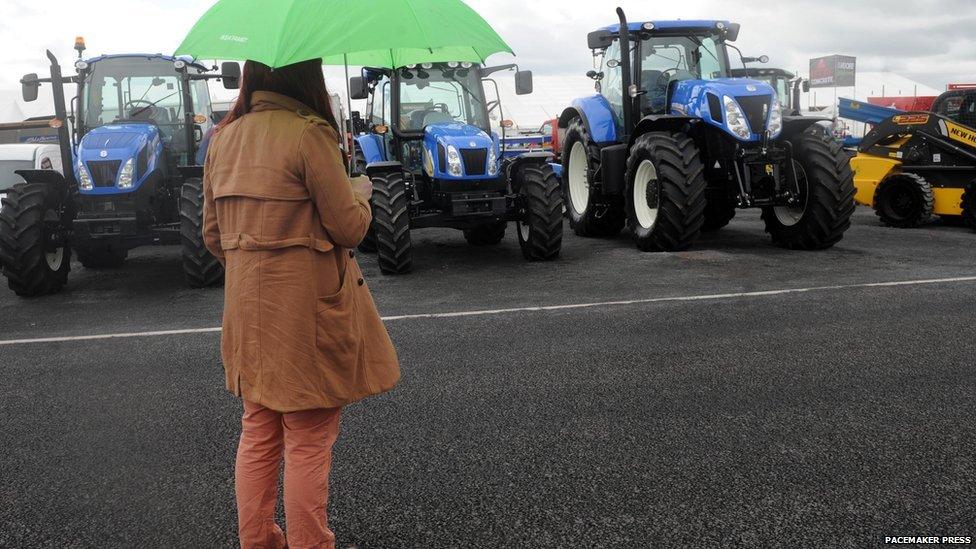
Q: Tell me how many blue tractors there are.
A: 3